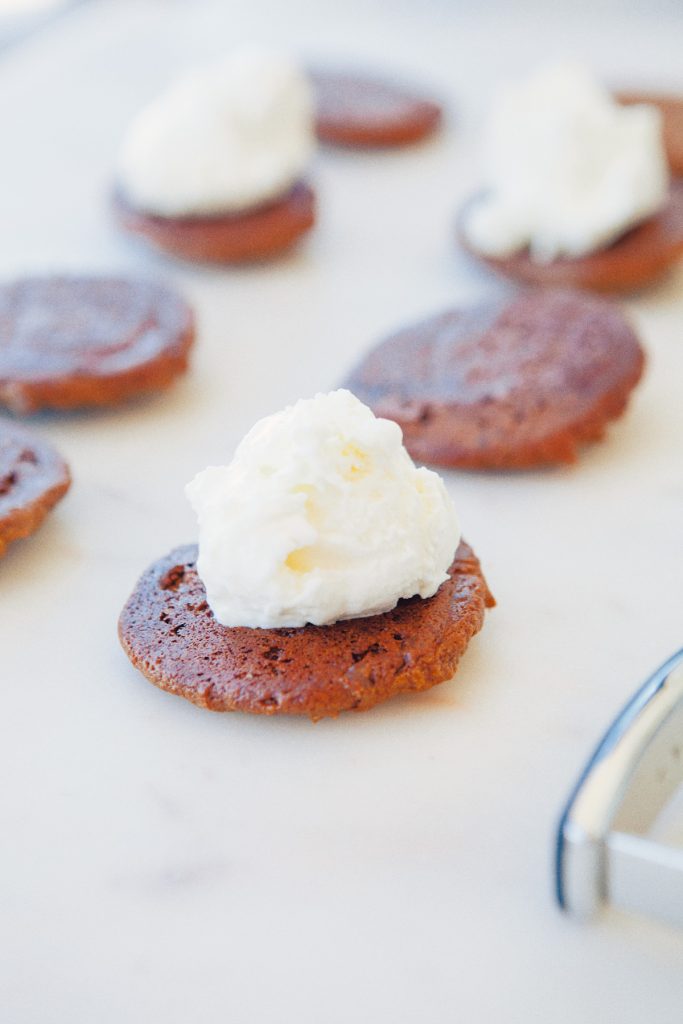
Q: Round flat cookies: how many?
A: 8